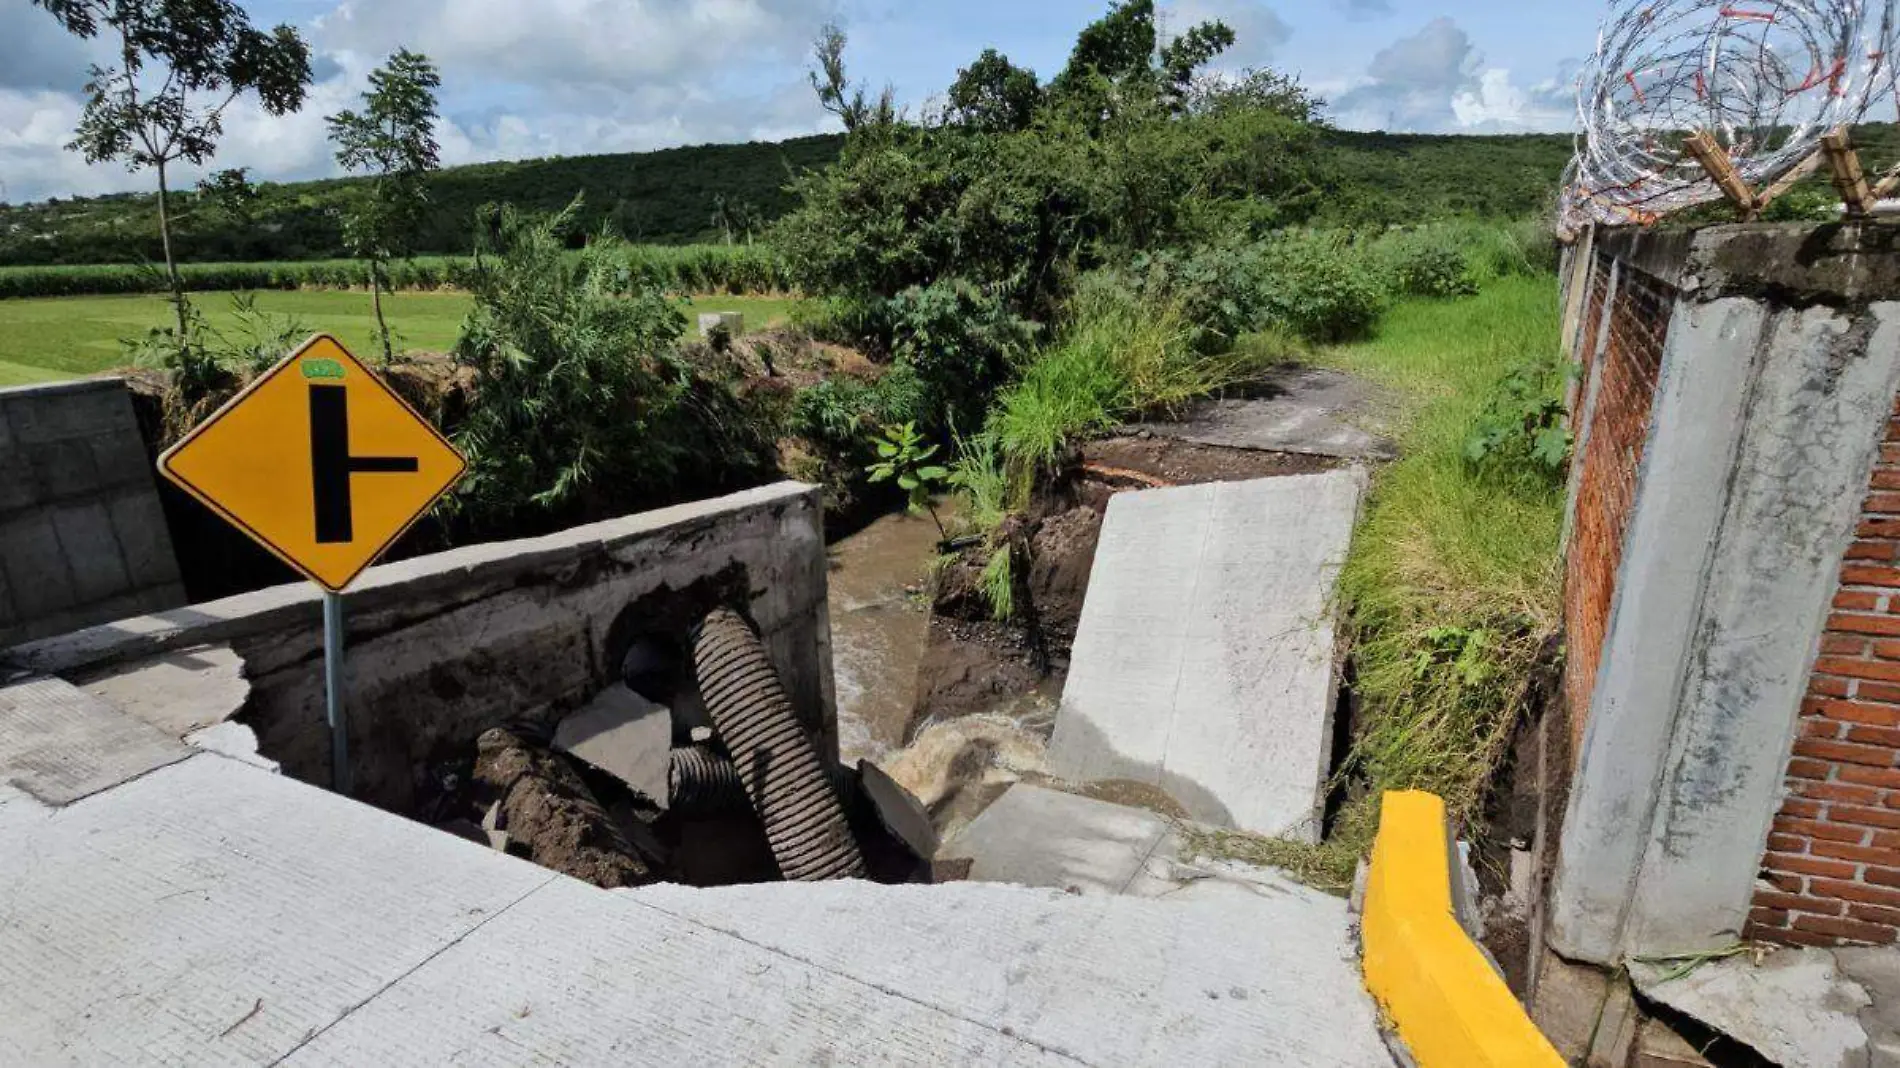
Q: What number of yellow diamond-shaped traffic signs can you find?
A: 1